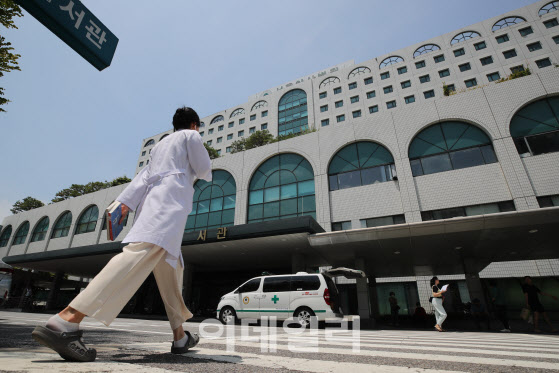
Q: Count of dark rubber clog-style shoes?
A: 2